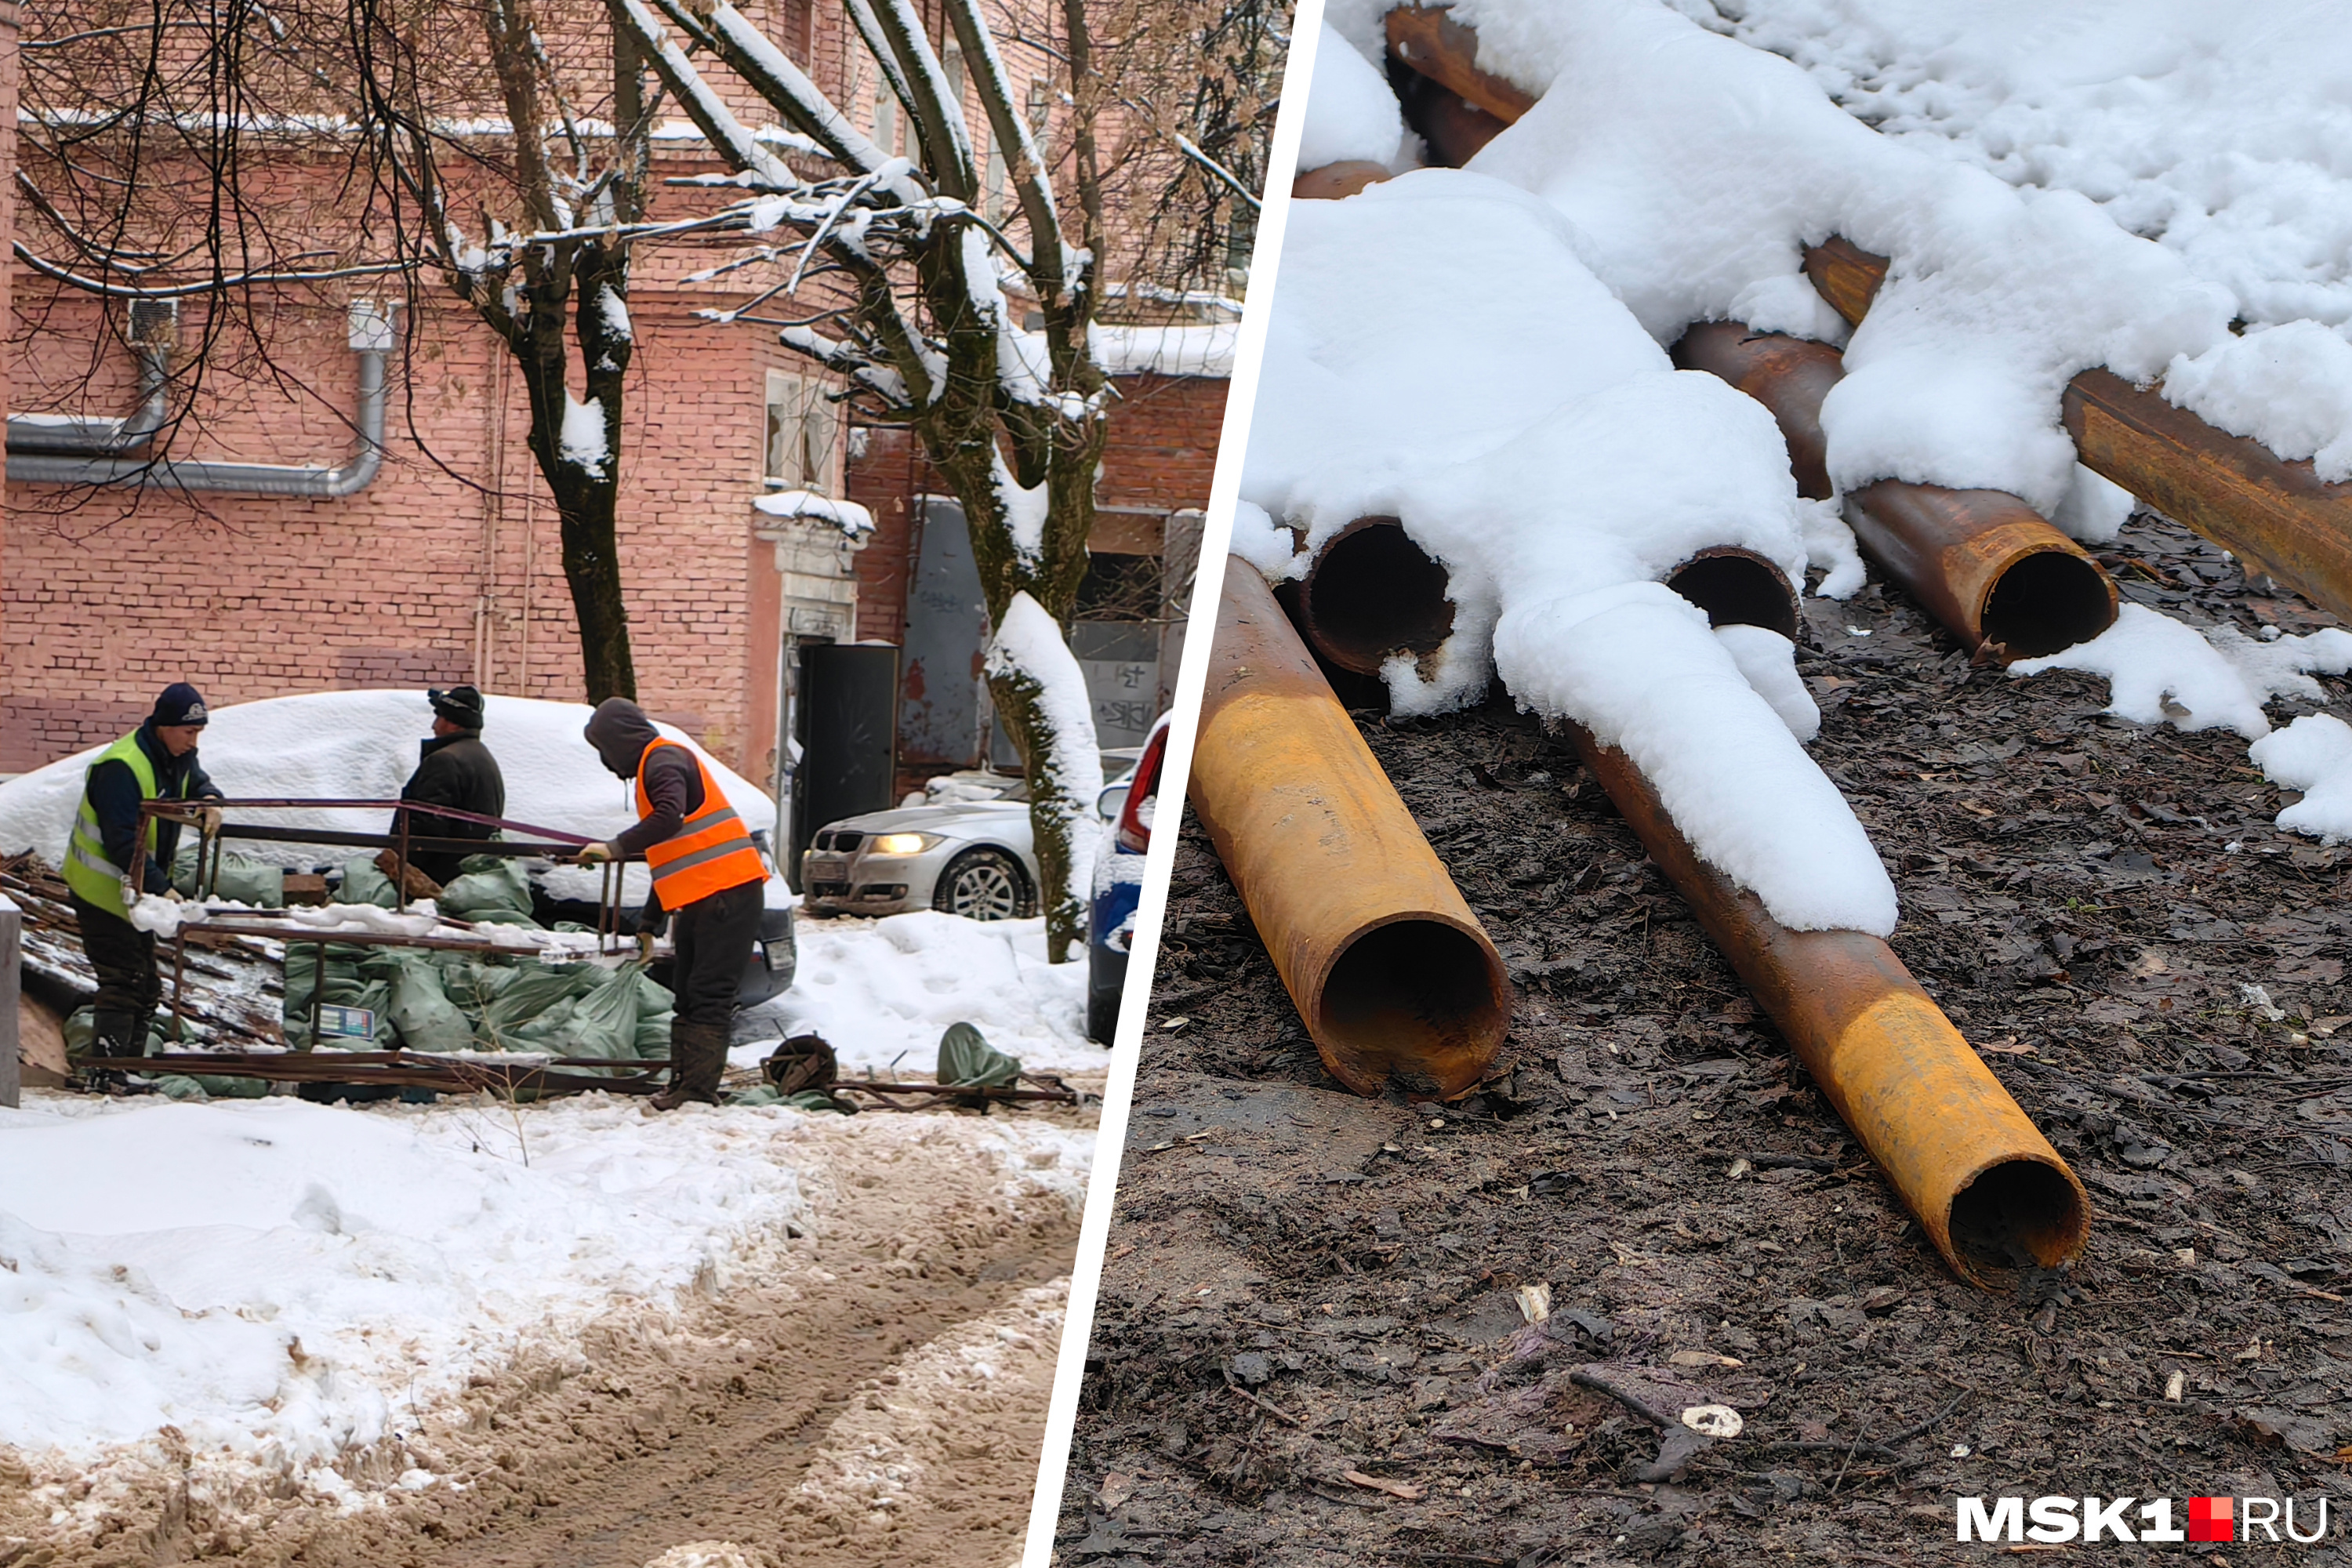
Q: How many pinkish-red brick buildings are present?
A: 1